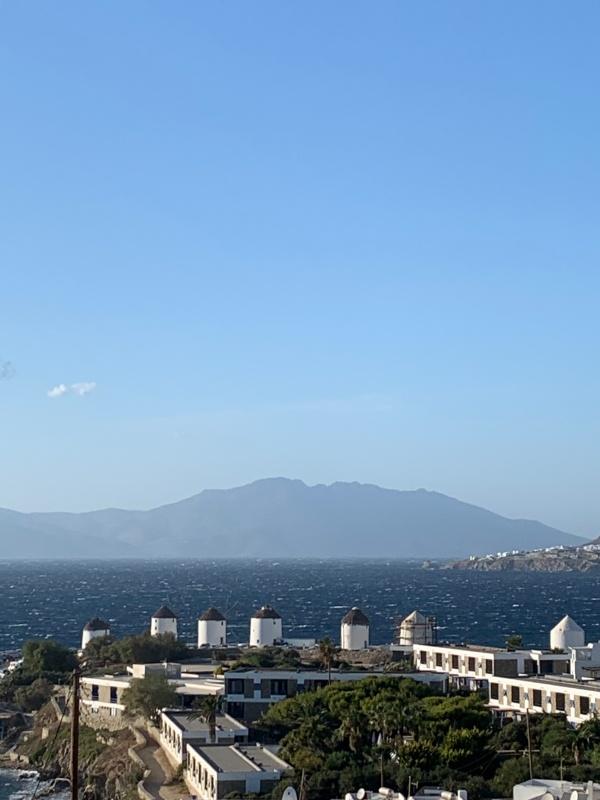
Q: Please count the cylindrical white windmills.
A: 7